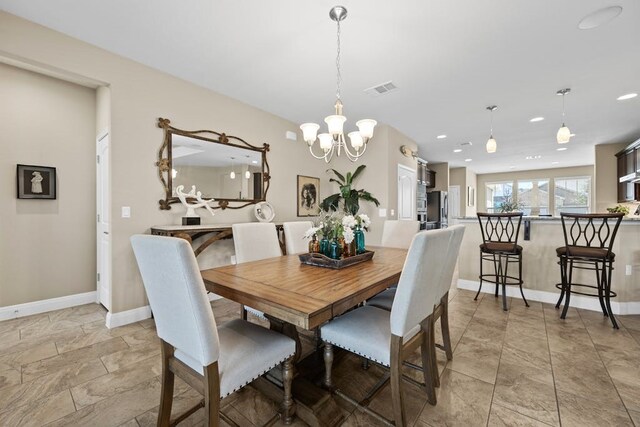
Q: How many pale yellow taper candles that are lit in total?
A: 0